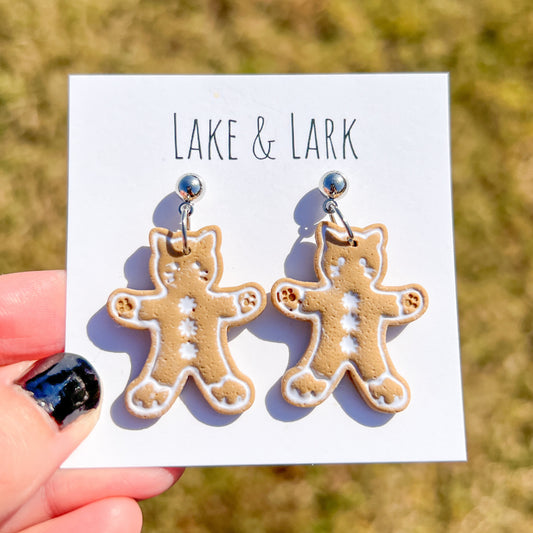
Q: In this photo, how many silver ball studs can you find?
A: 2